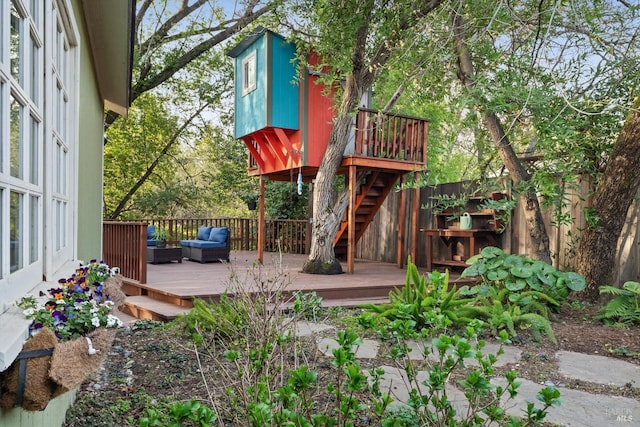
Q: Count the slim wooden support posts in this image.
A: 4